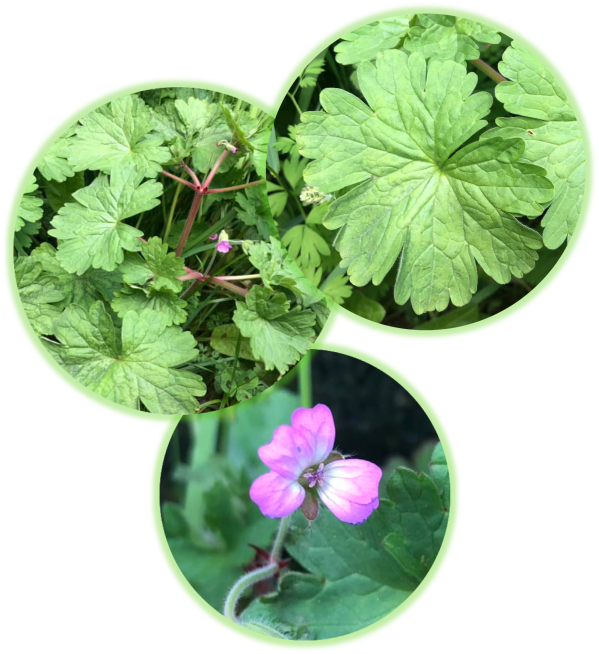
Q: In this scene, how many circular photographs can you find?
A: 3